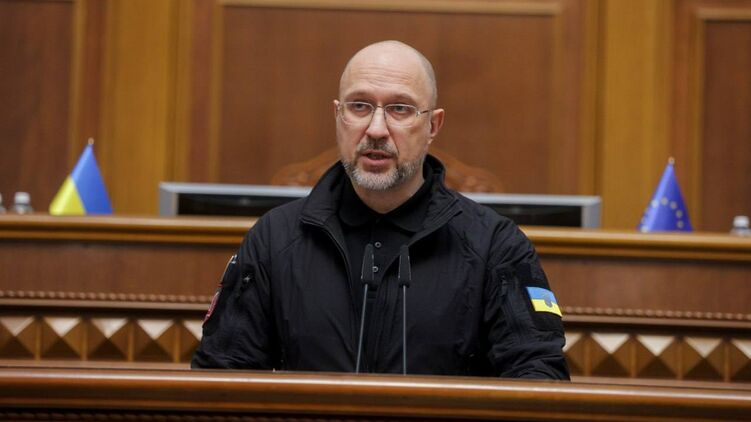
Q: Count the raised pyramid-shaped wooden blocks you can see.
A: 10